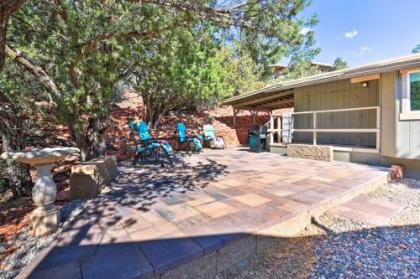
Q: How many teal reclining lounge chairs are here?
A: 3